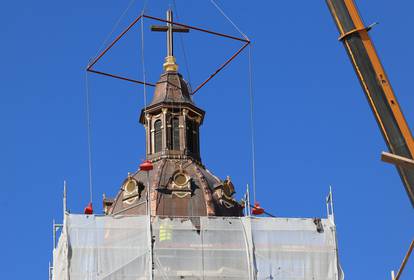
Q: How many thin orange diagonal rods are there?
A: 4